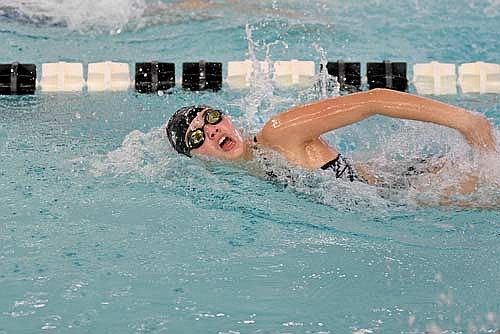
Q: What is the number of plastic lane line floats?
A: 11